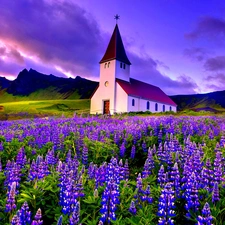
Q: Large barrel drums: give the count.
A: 0